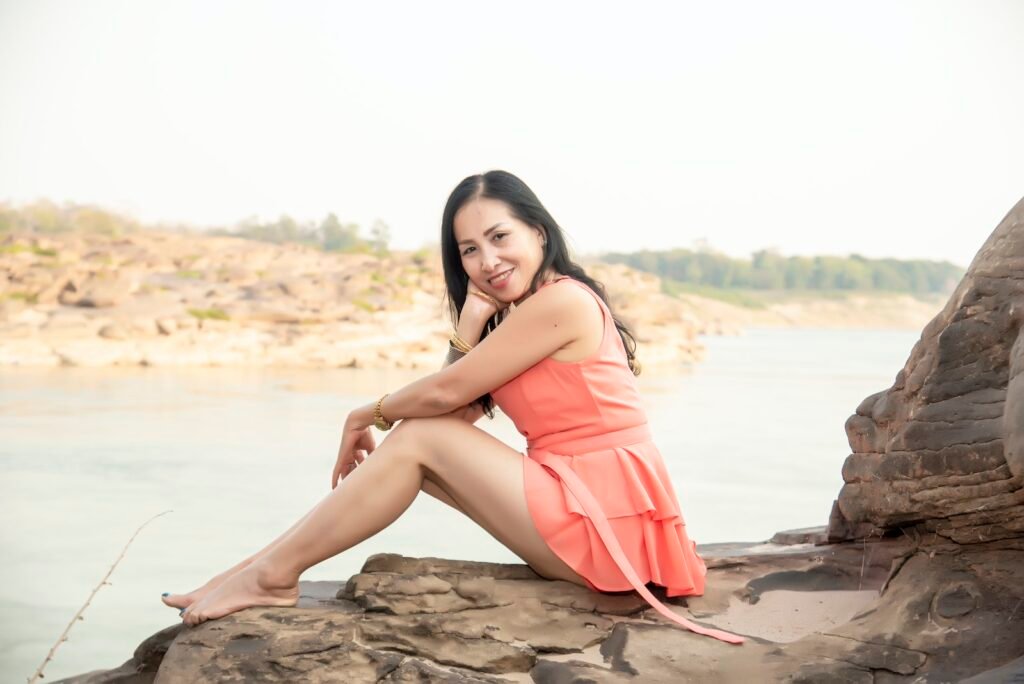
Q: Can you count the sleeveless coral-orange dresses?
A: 1